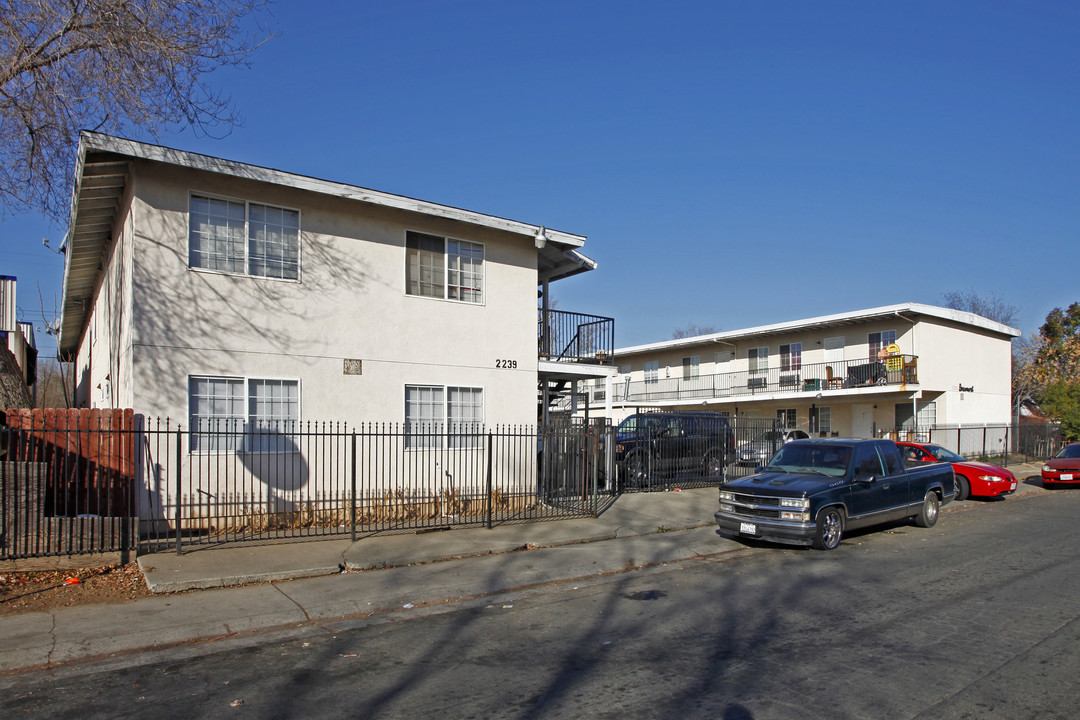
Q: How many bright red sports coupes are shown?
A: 1